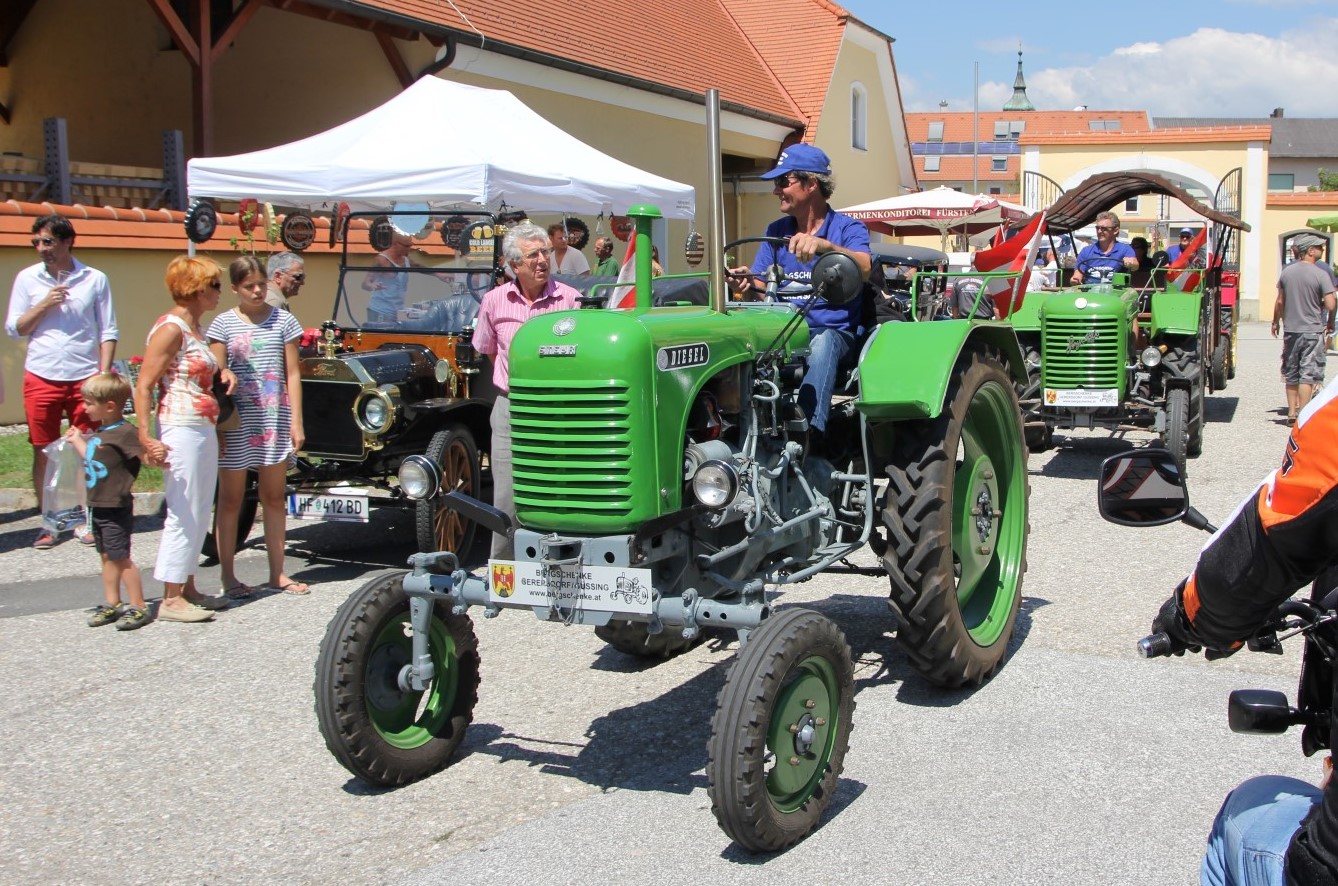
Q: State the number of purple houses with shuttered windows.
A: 0